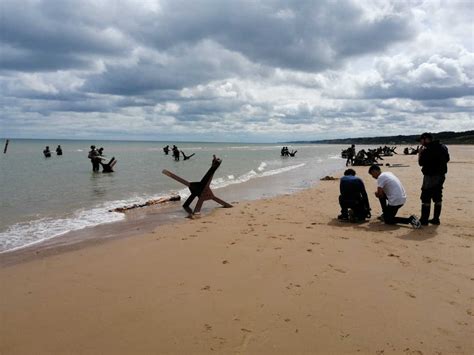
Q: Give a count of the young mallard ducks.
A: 0